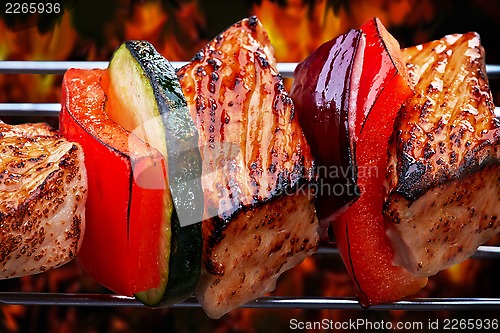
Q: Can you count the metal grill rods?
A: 4